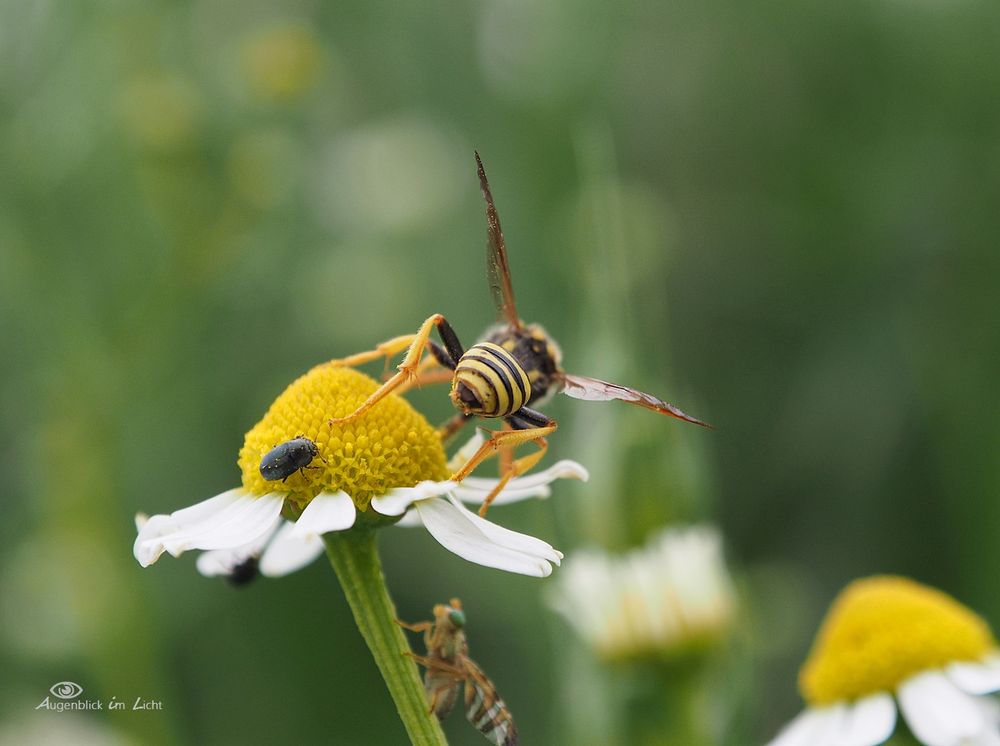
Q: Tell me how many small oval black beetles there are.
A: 2